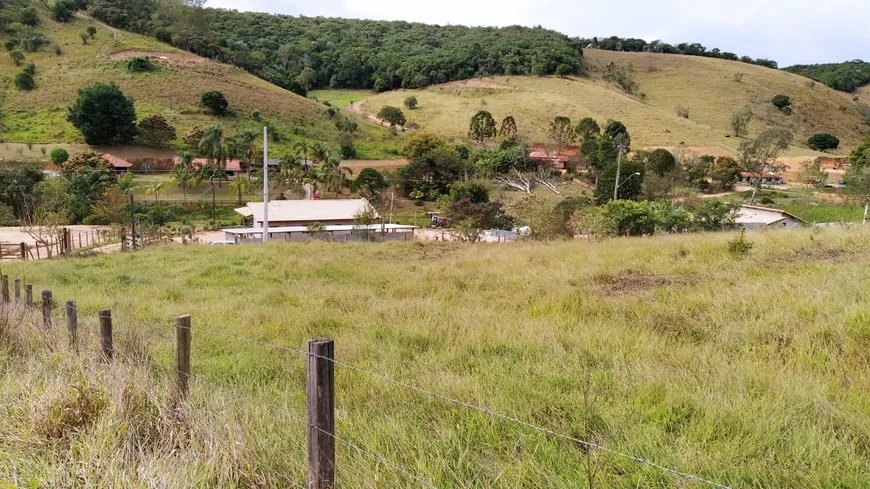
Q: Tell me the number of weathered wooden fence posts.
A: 8